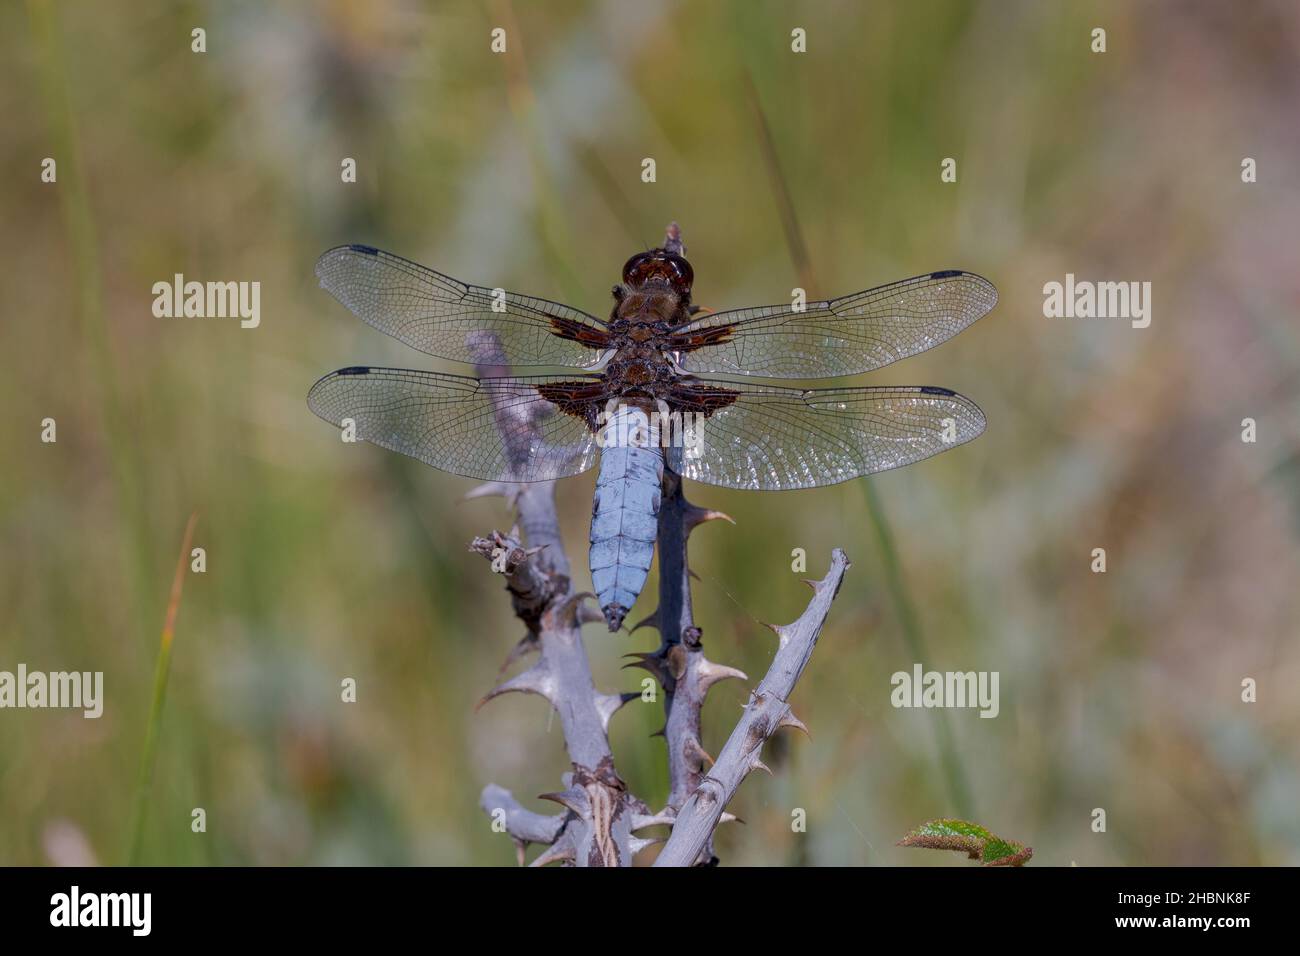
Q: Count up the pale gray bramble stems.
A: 3